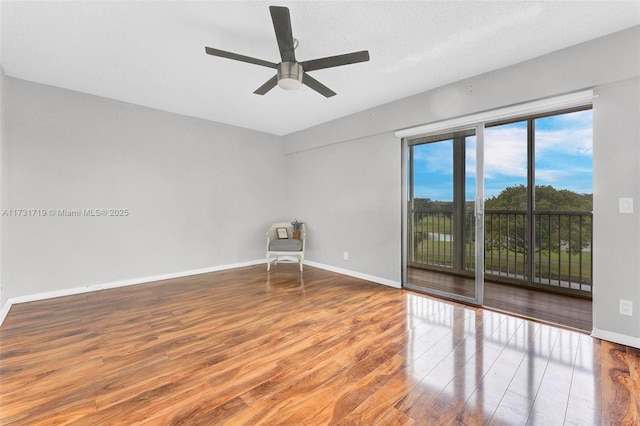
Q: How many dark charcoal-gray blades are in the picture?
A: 5